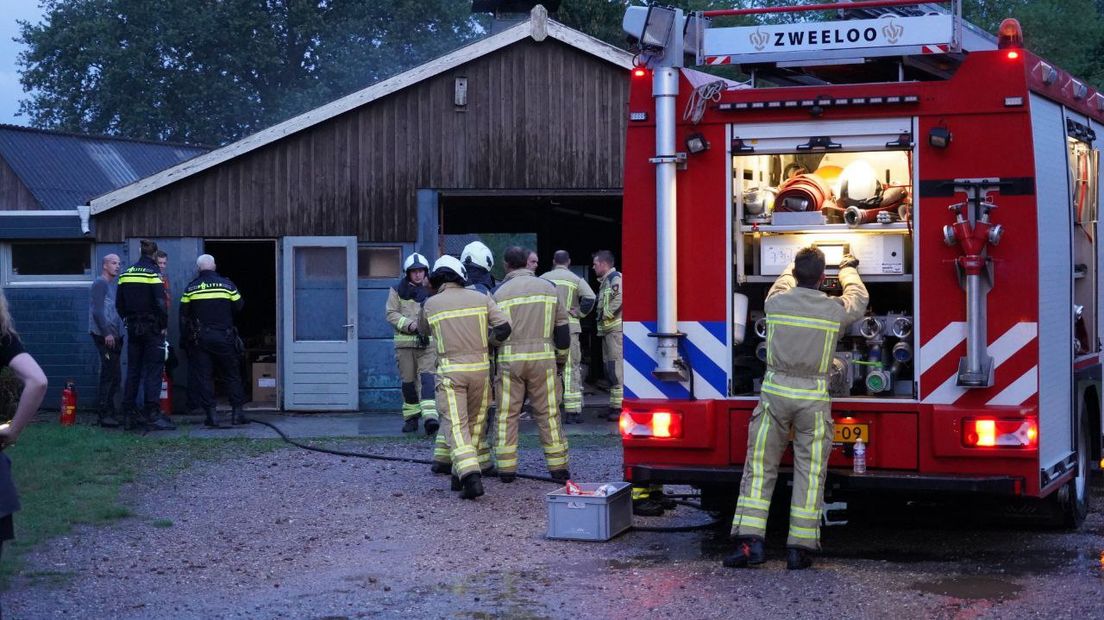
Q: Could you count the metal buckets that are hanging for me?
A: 0